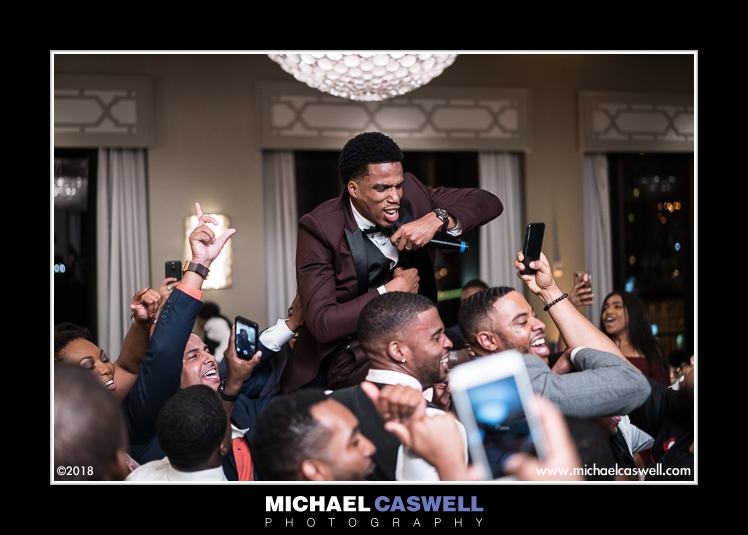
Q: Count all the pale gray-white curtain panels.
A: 4